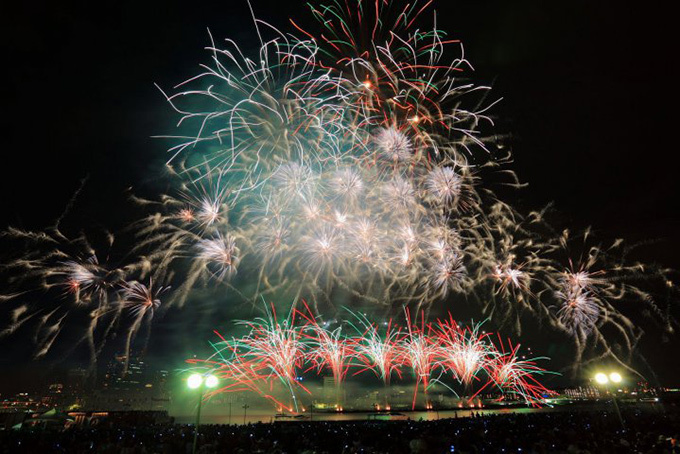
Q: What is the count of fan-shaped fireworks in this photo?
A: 6